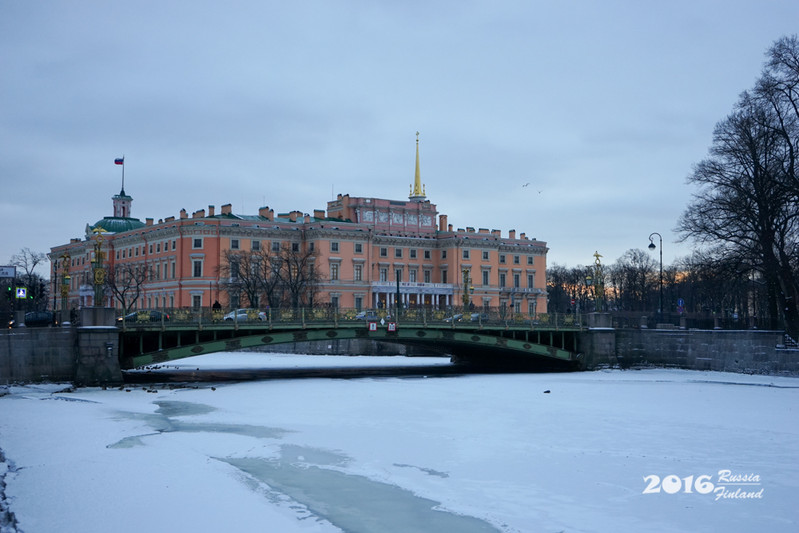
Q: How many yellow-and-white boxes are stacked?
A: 0